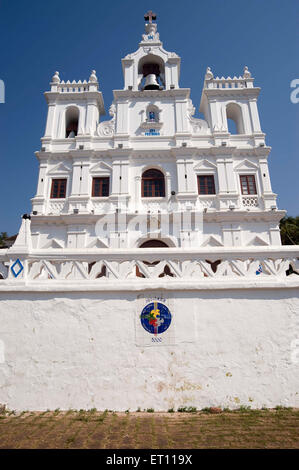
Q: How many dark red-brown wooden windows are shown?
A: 5